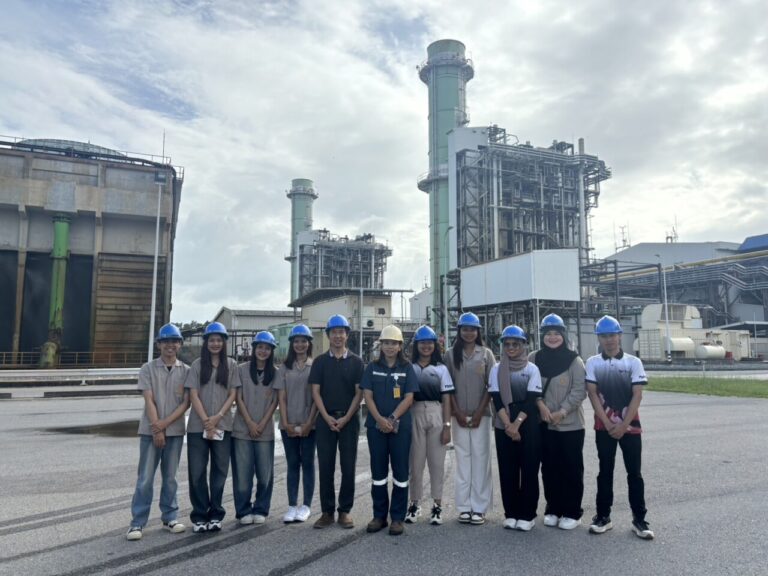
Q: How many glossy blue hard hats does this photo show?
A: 10